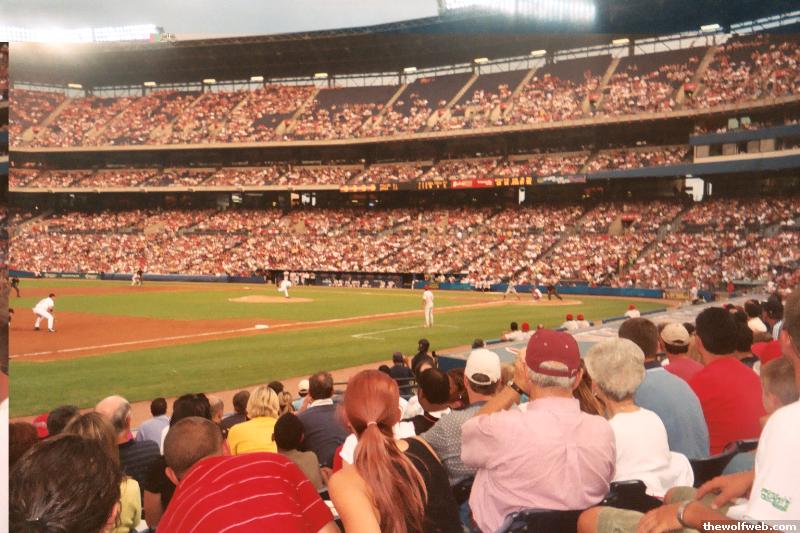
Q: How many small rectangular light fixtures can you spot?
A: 10